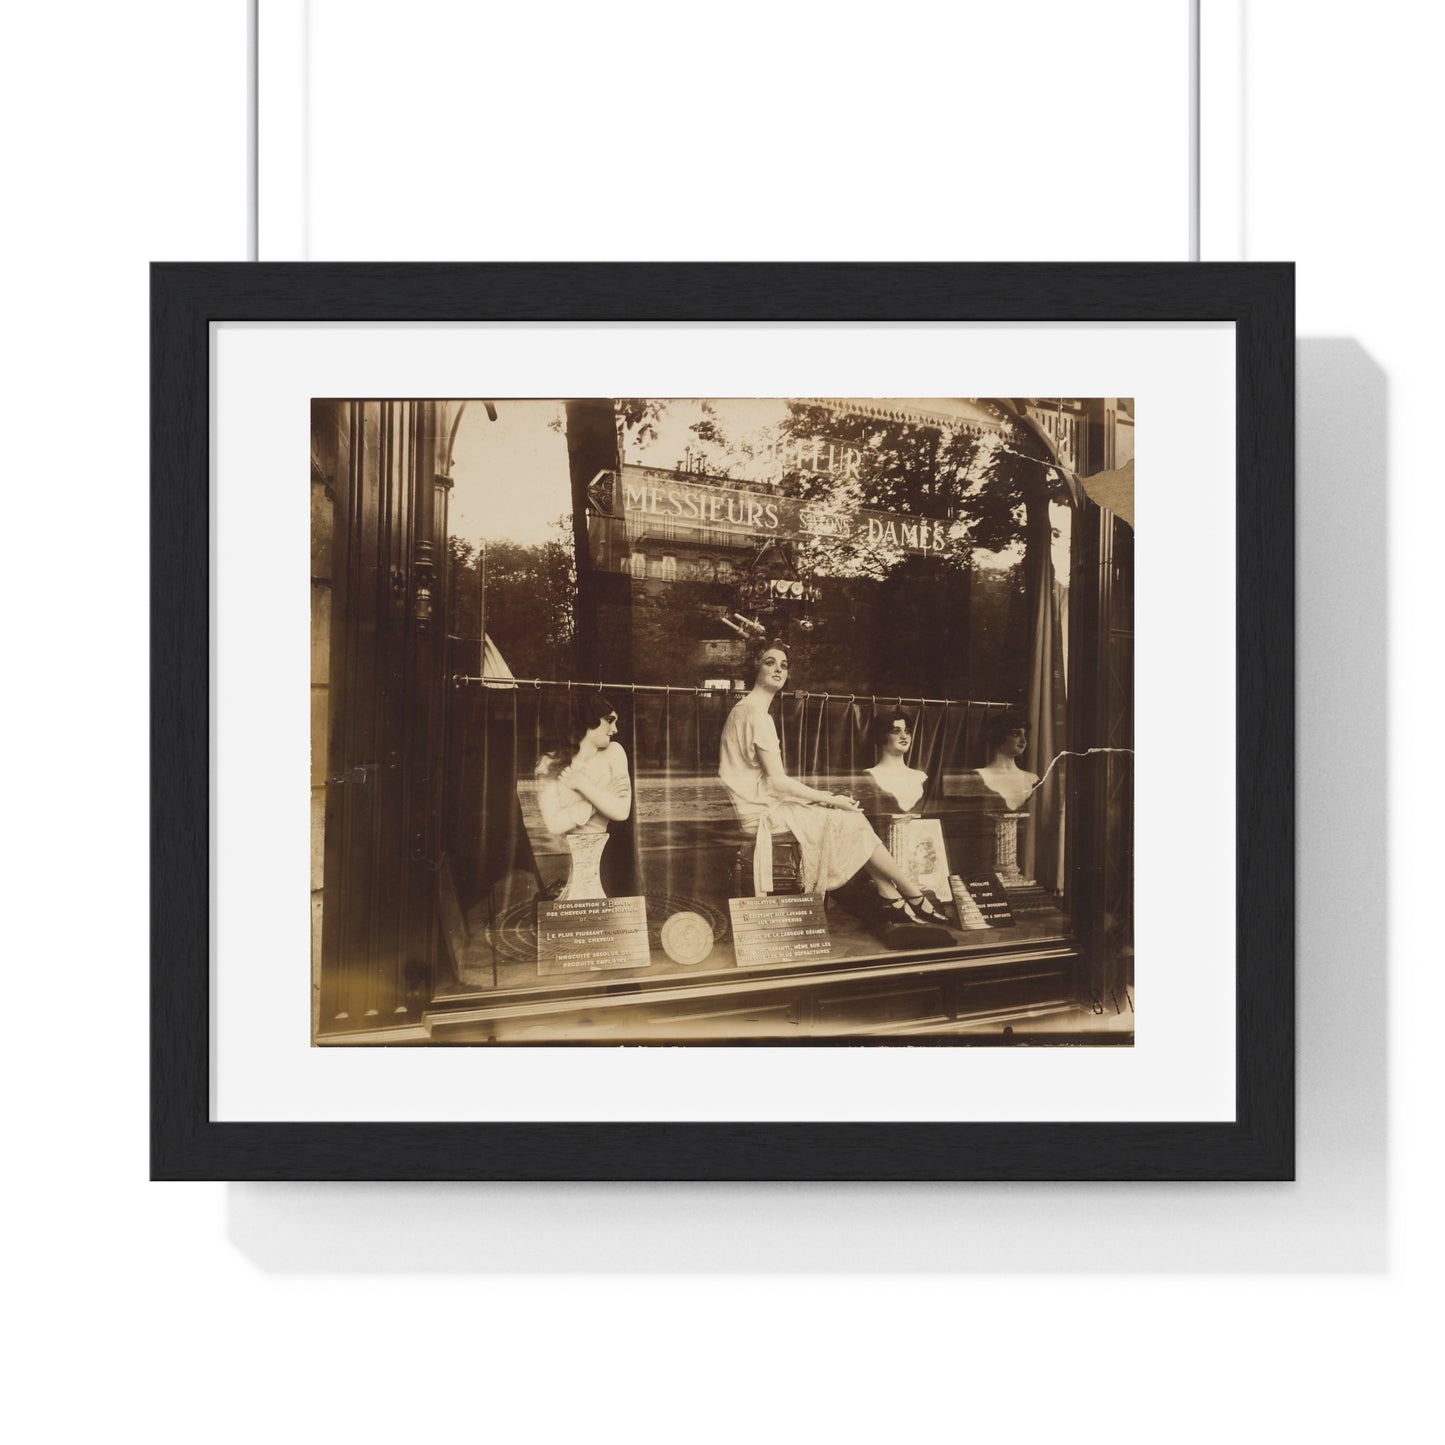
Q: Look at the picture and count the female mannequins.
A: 4